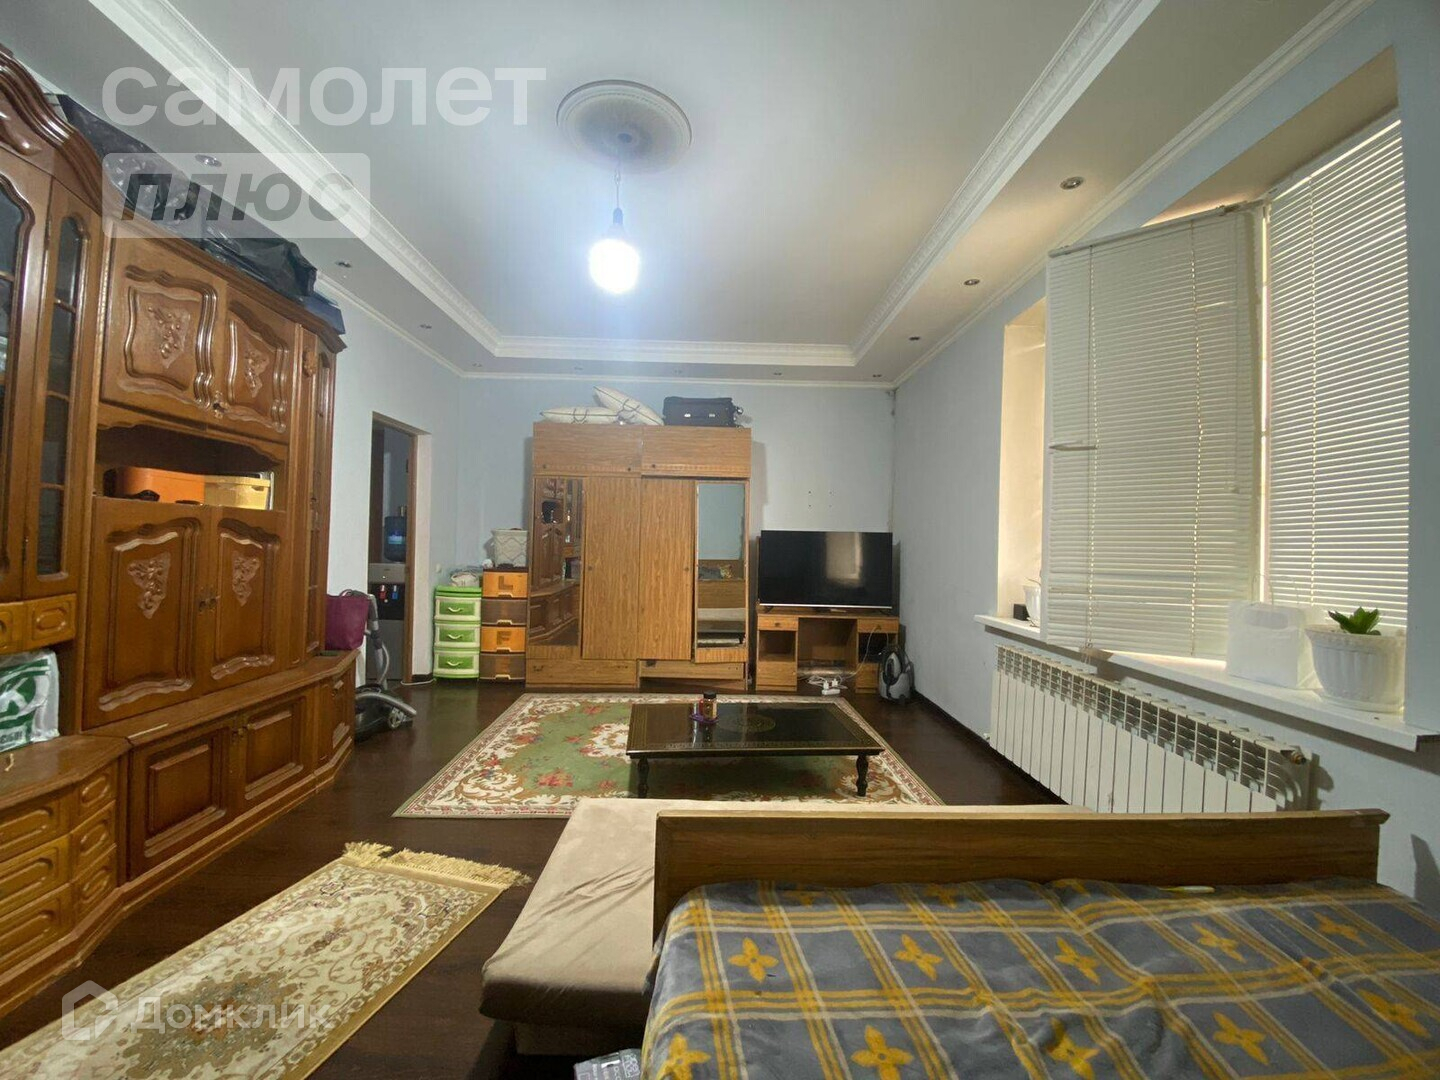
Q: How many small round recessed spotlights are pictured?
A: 11